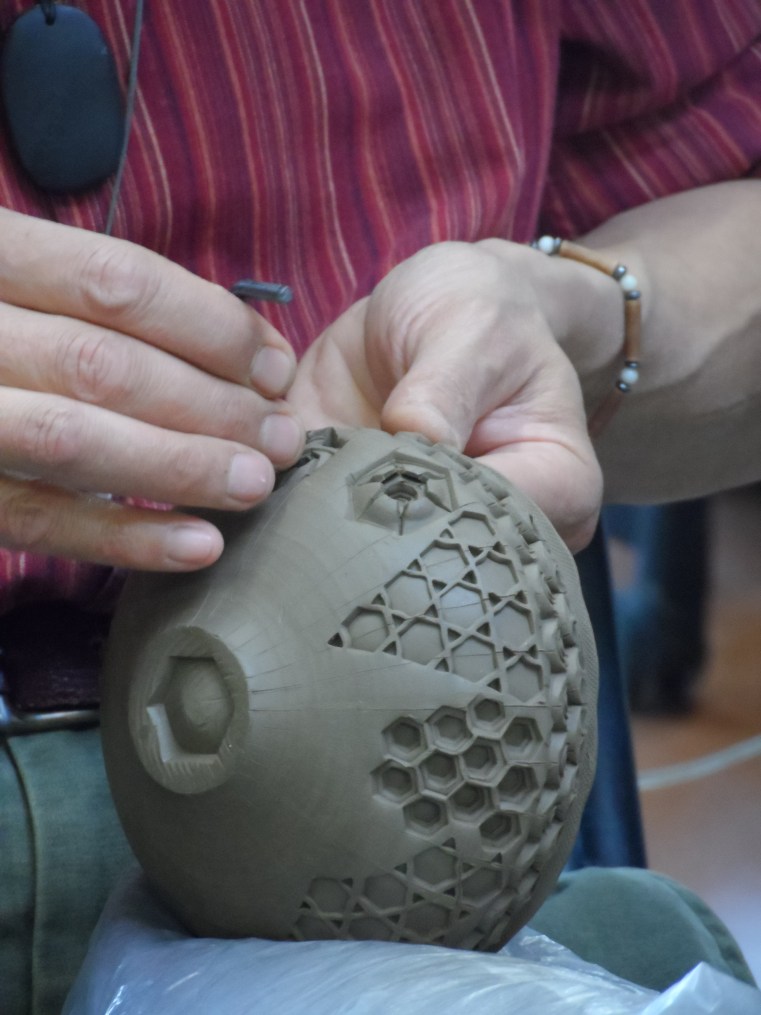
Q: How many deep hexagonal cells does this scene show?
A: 11